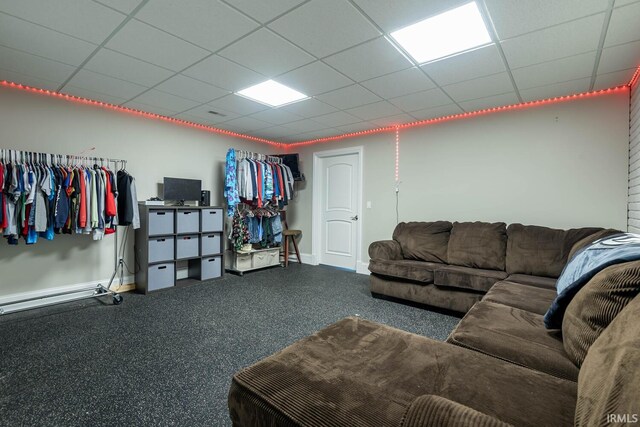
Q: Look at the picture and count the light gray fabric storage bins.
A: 8